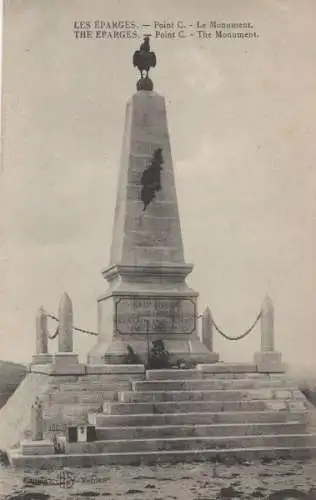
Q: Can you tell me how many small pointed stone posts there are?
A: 4